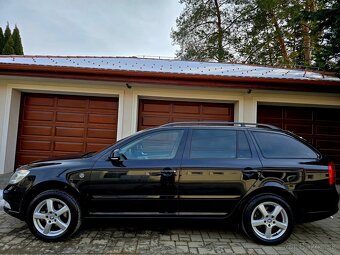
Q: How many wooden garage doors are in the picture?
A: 3